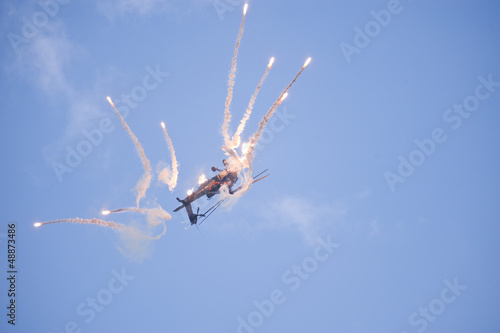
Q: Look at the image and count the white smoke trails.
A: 8